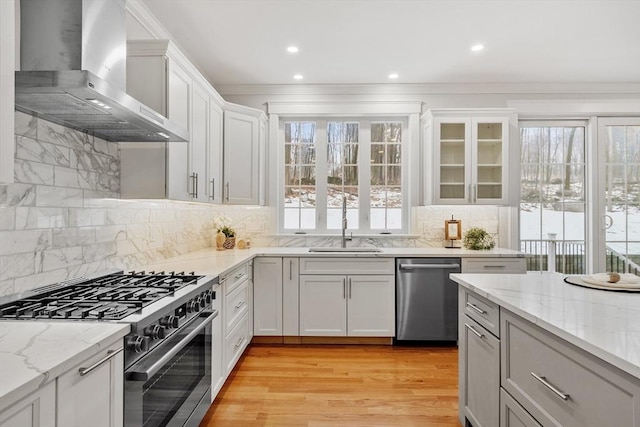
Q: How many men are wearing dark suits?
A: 0